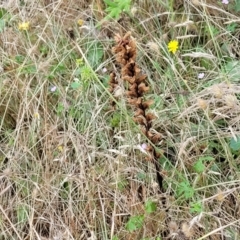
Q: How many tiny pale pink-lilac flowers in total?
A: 5